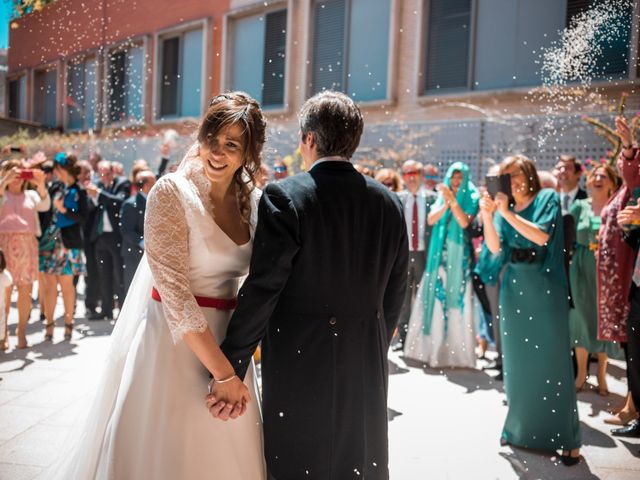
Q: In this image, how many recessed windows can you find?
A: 8